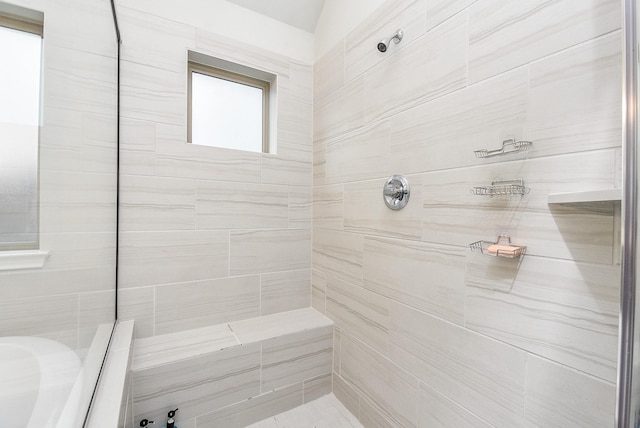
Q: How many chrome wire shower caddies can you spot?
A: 3